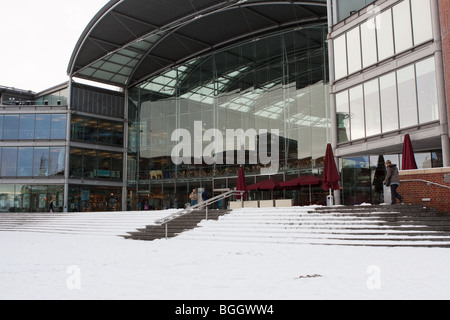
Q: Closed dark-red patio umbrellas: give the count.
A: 3